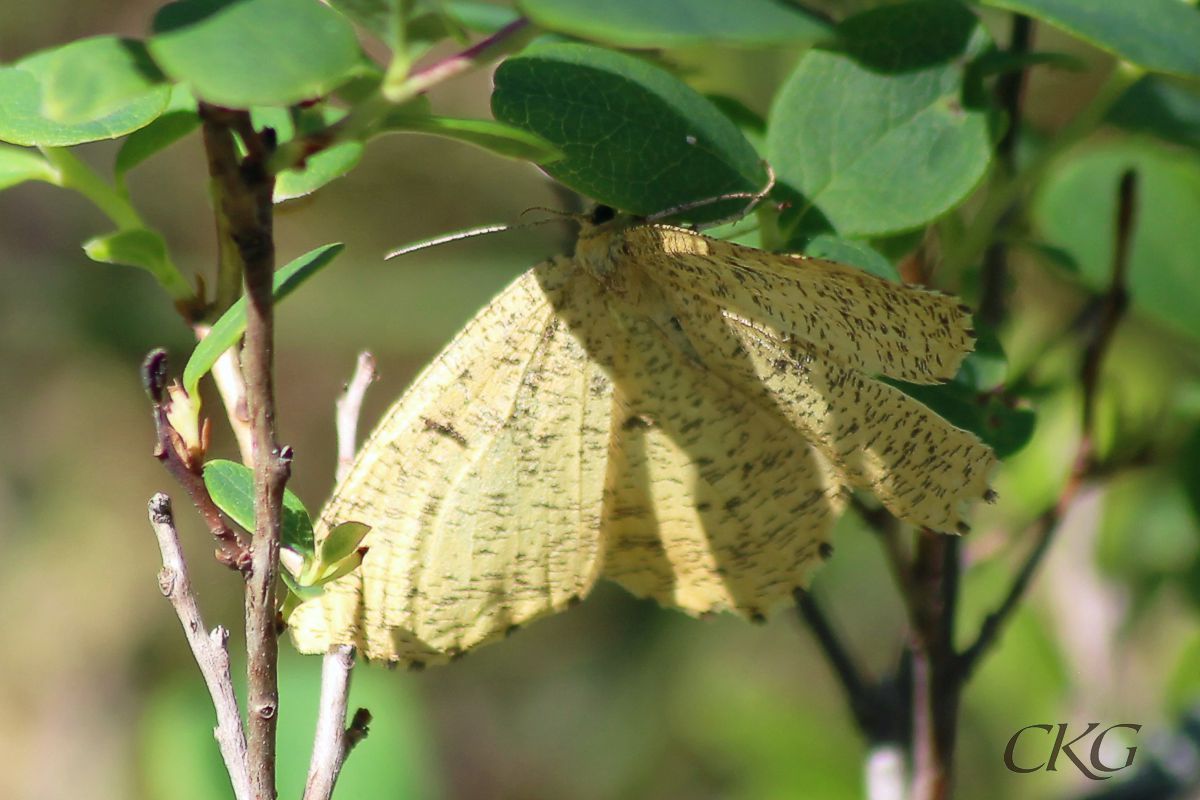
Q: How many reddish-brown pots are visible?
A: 0